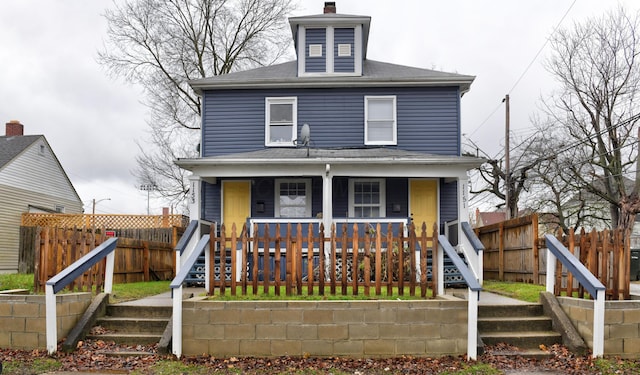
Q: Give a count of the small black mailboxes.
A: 2